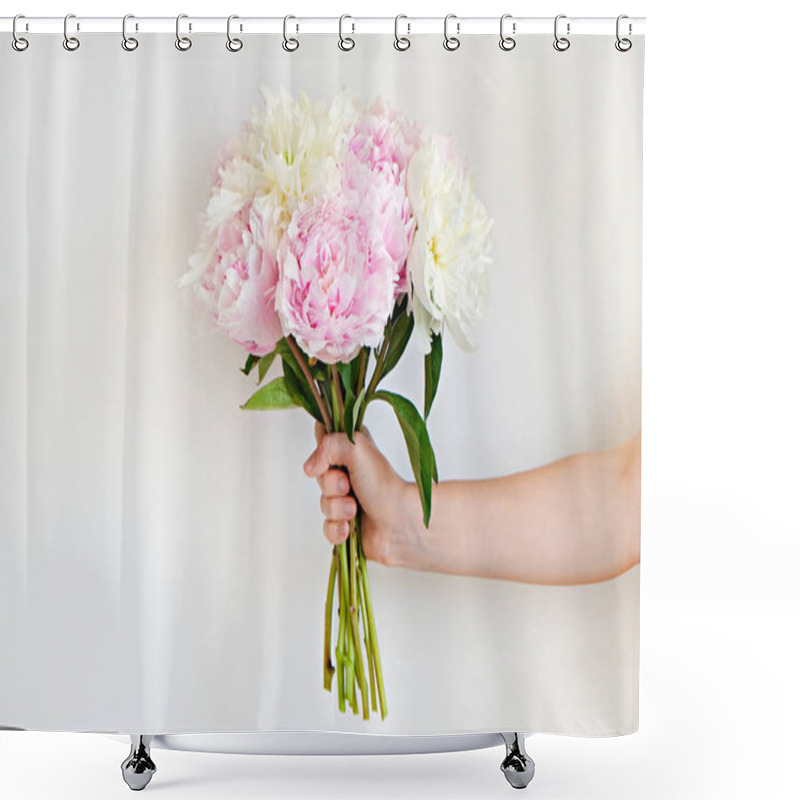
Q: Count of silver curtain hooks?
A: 12